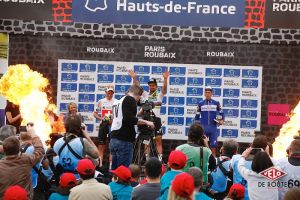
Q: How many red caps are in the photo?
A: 7